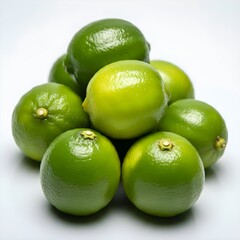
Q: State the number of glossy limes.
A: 8